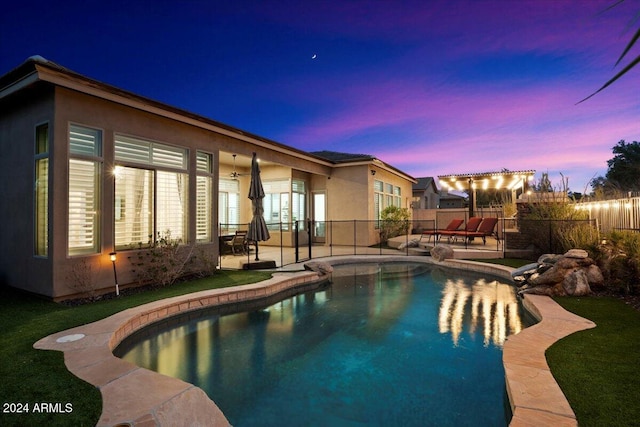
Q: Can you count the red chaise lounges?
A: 3